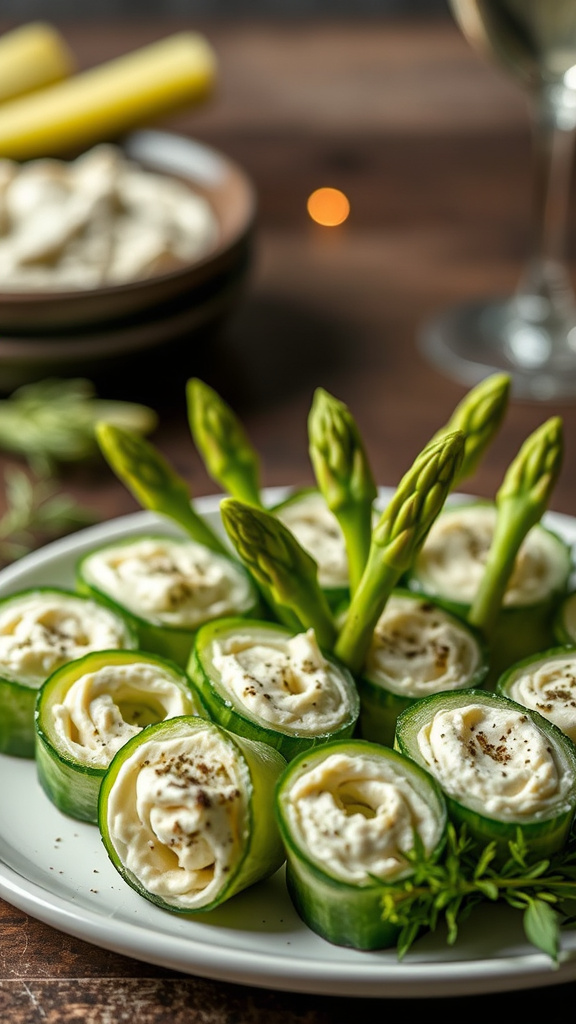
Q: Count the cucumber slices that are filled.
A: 12